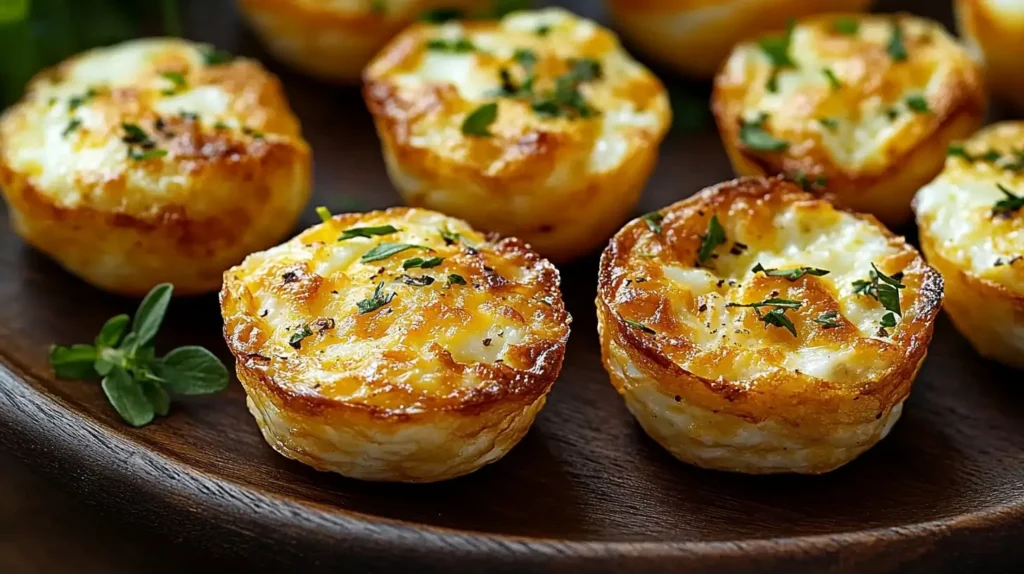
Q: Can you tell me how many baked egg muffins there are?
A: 9